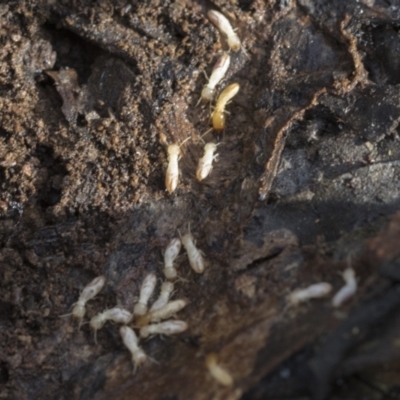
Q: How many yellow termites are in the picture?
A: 3